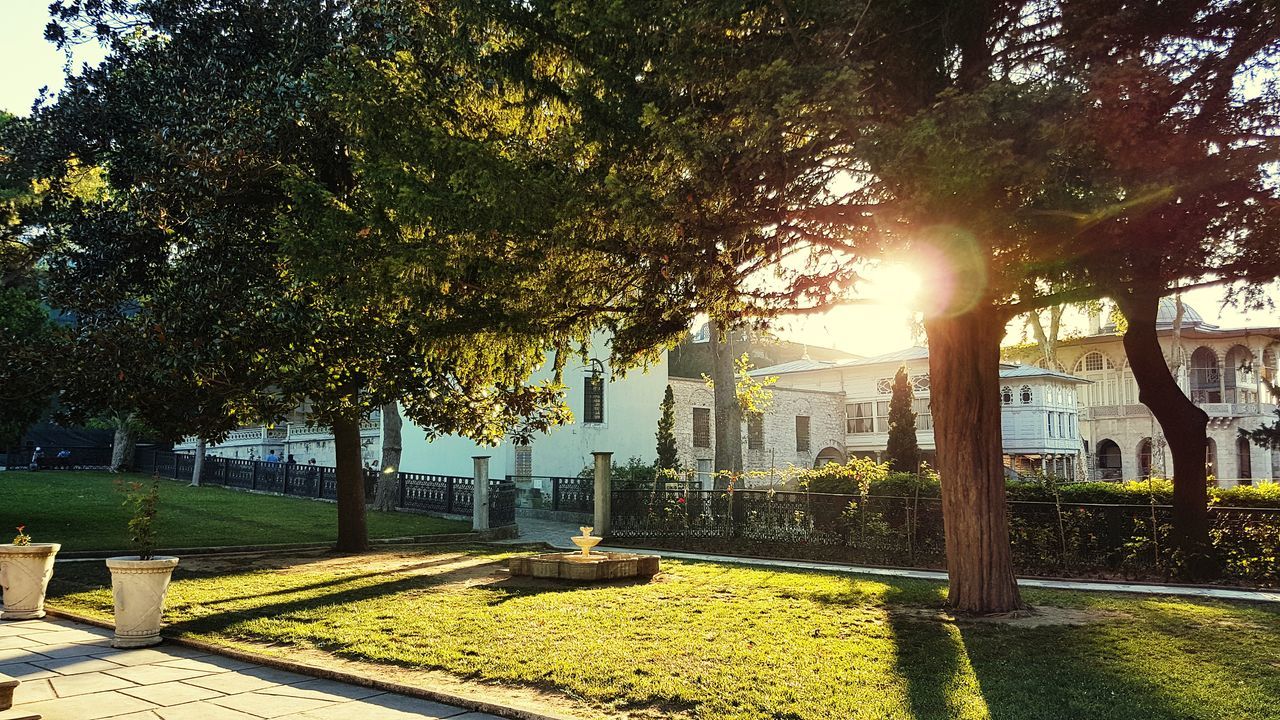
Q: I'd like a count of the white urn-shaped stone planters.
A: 2